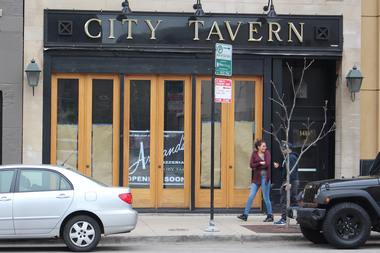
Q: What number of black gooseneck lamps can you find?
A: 3